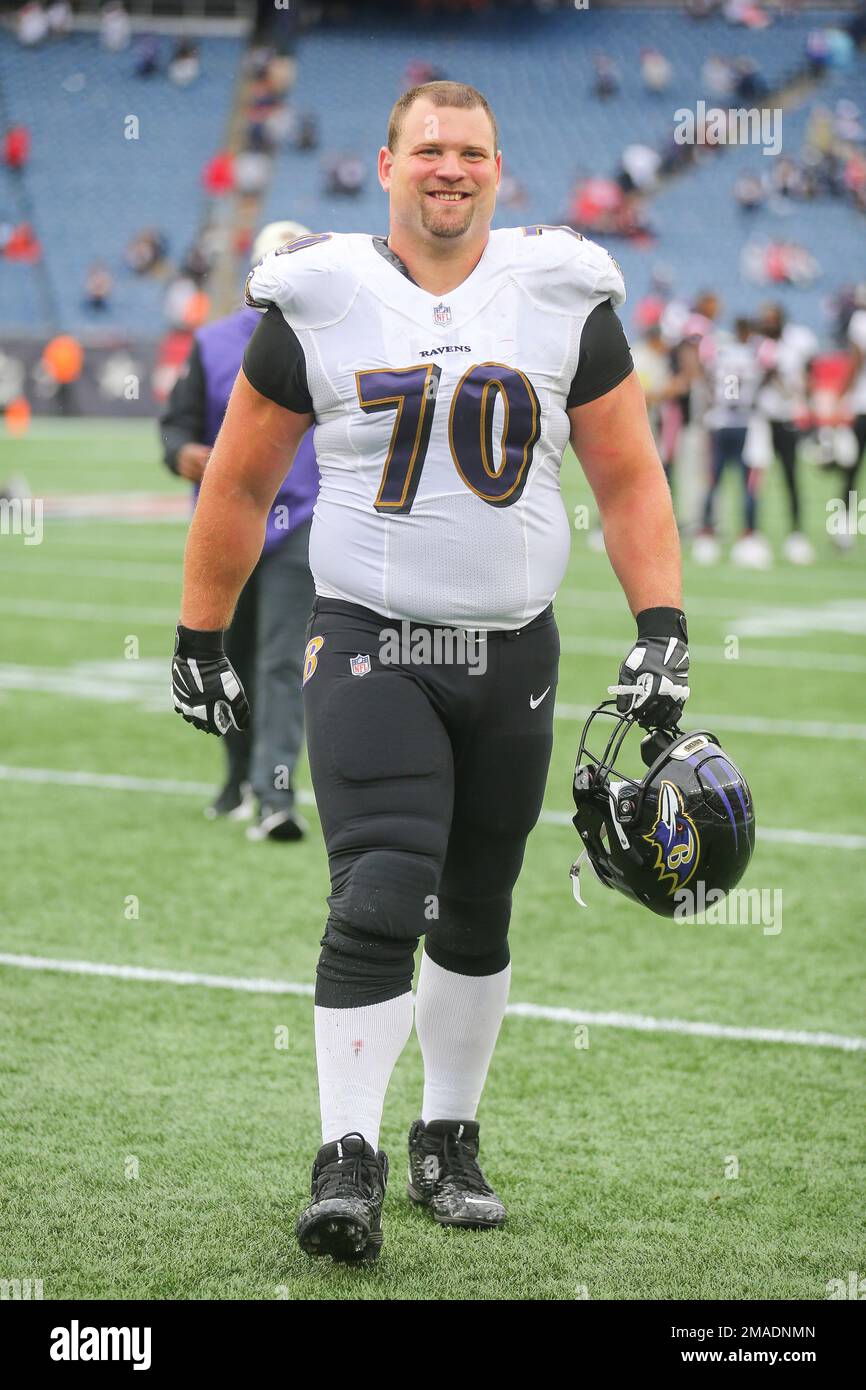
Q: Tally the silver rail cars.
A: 0